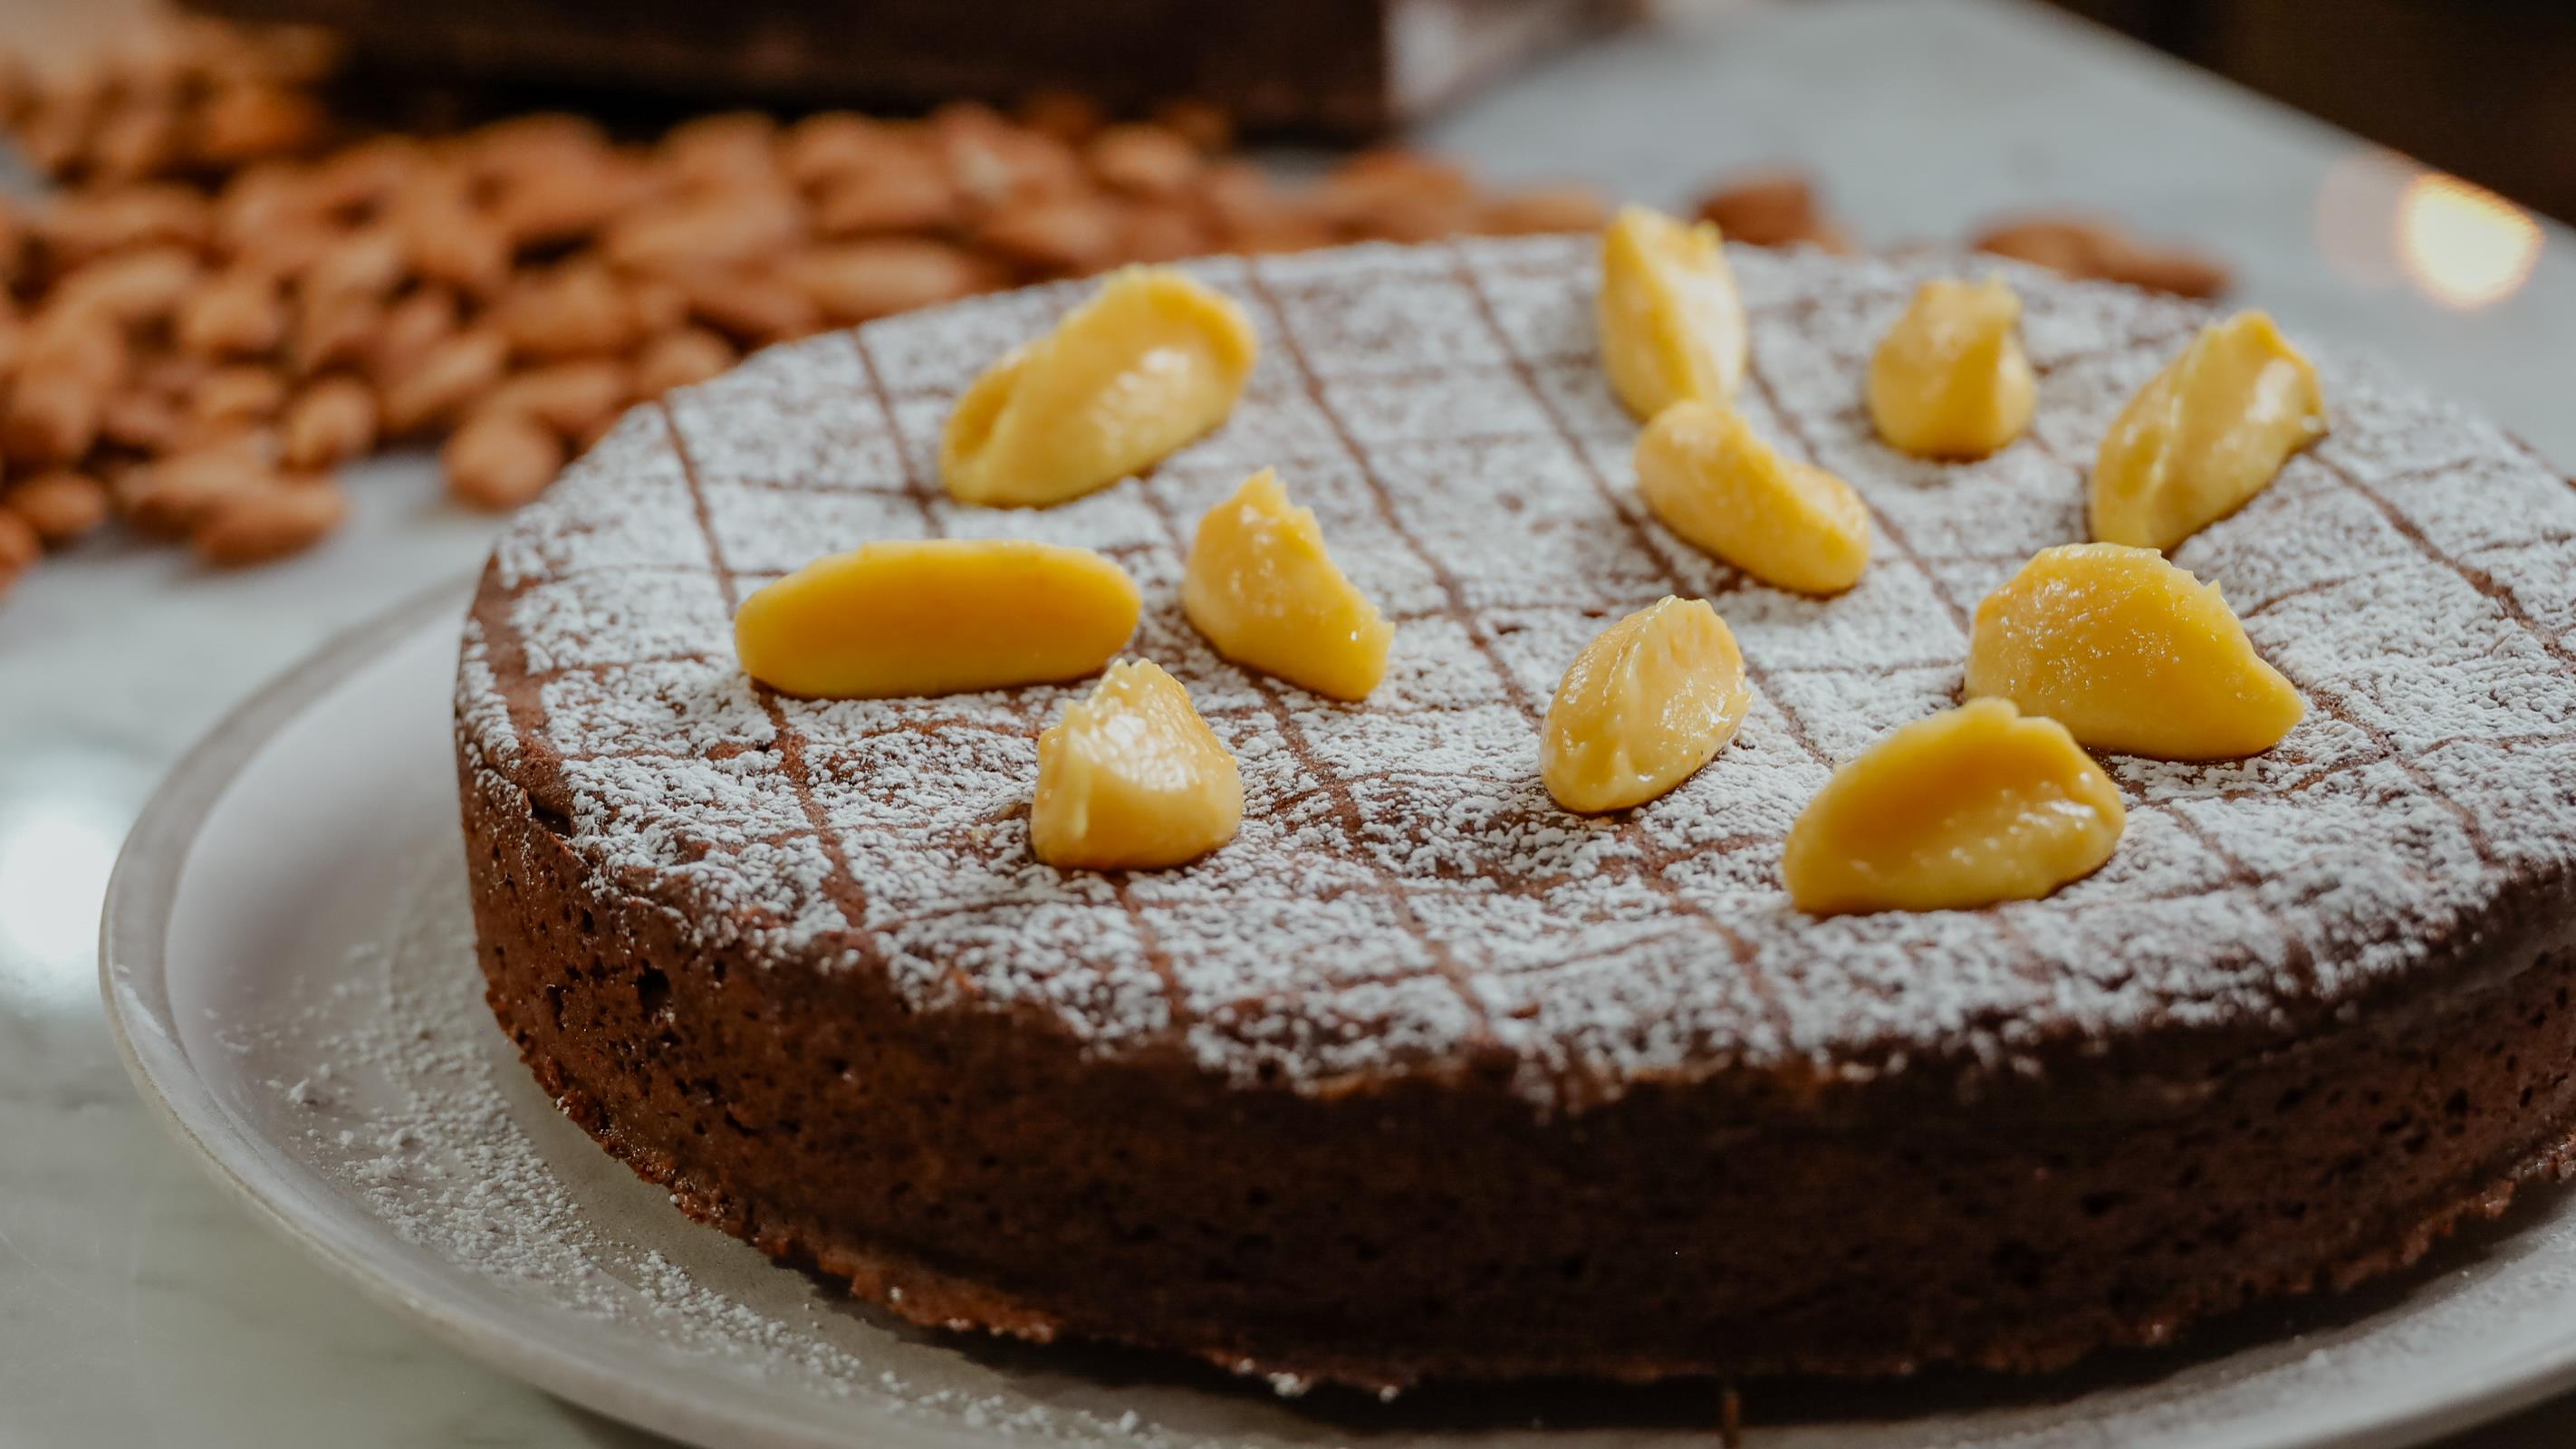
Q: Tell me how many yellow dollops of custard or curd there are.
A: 11